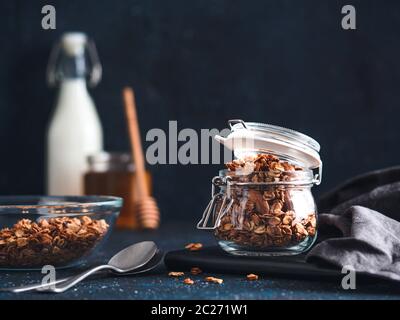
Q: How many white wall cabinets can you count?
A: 0